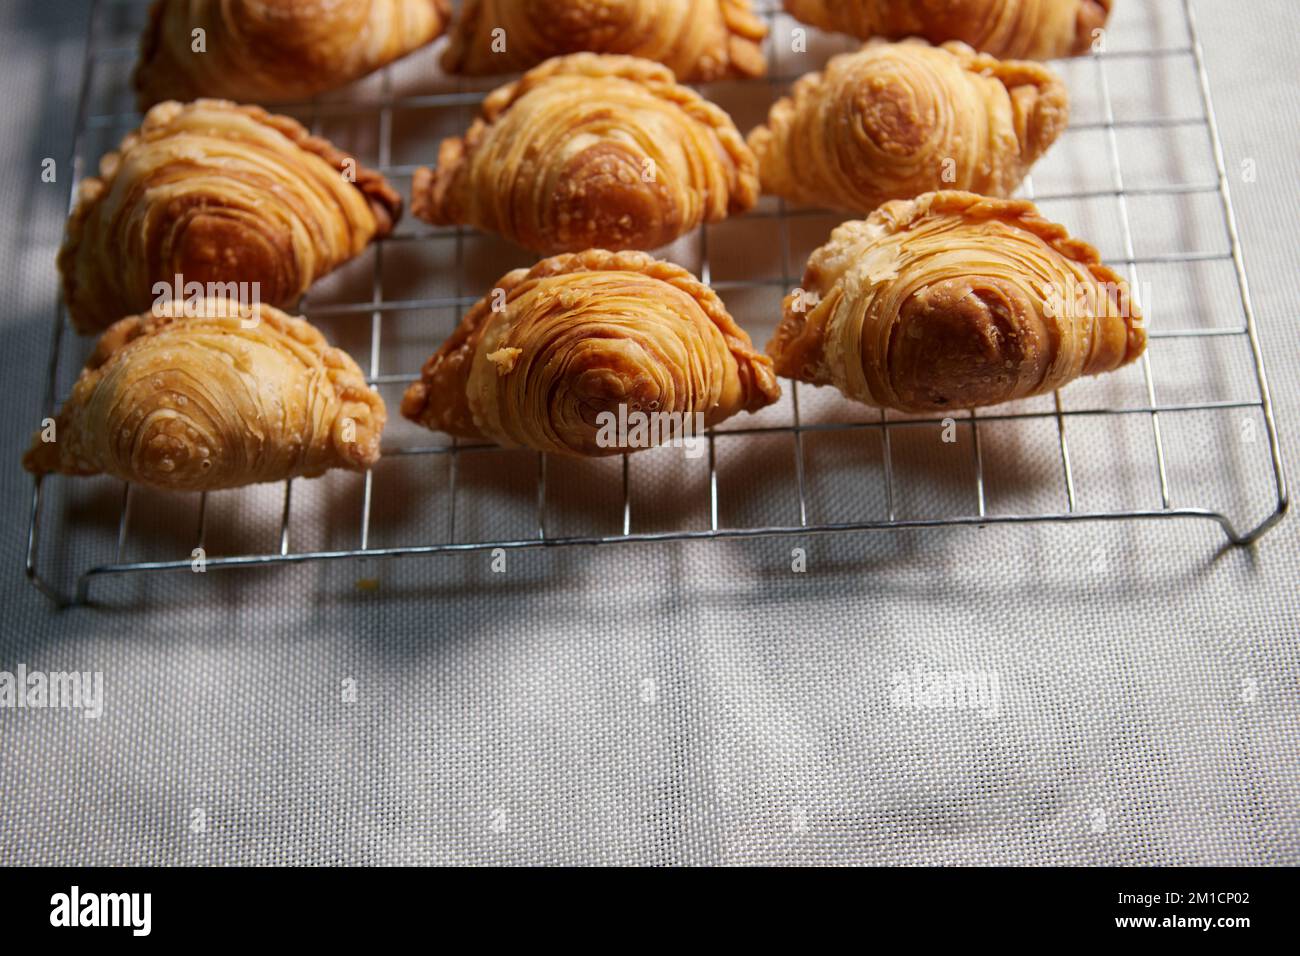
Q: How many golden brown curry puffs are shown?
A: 9